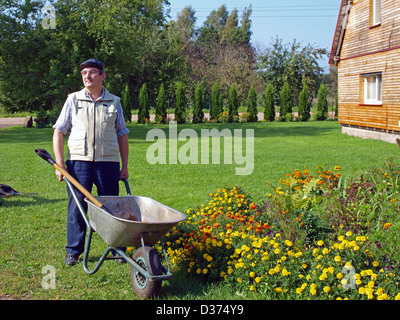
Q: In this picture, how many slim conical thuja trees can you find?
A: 12